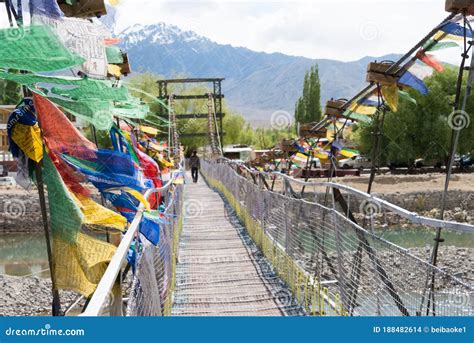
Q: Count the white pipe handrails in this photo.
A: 2